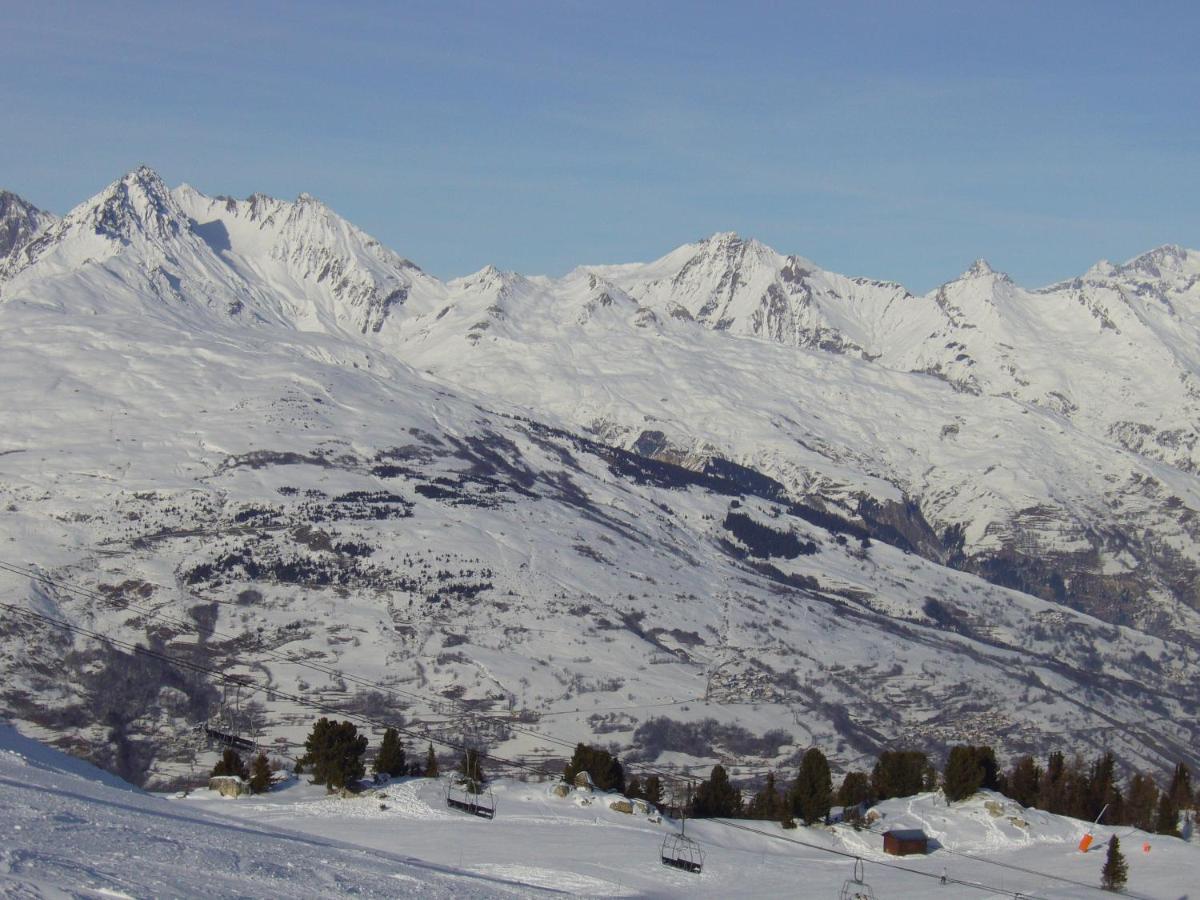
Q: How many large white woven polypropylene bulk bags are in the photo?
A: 0